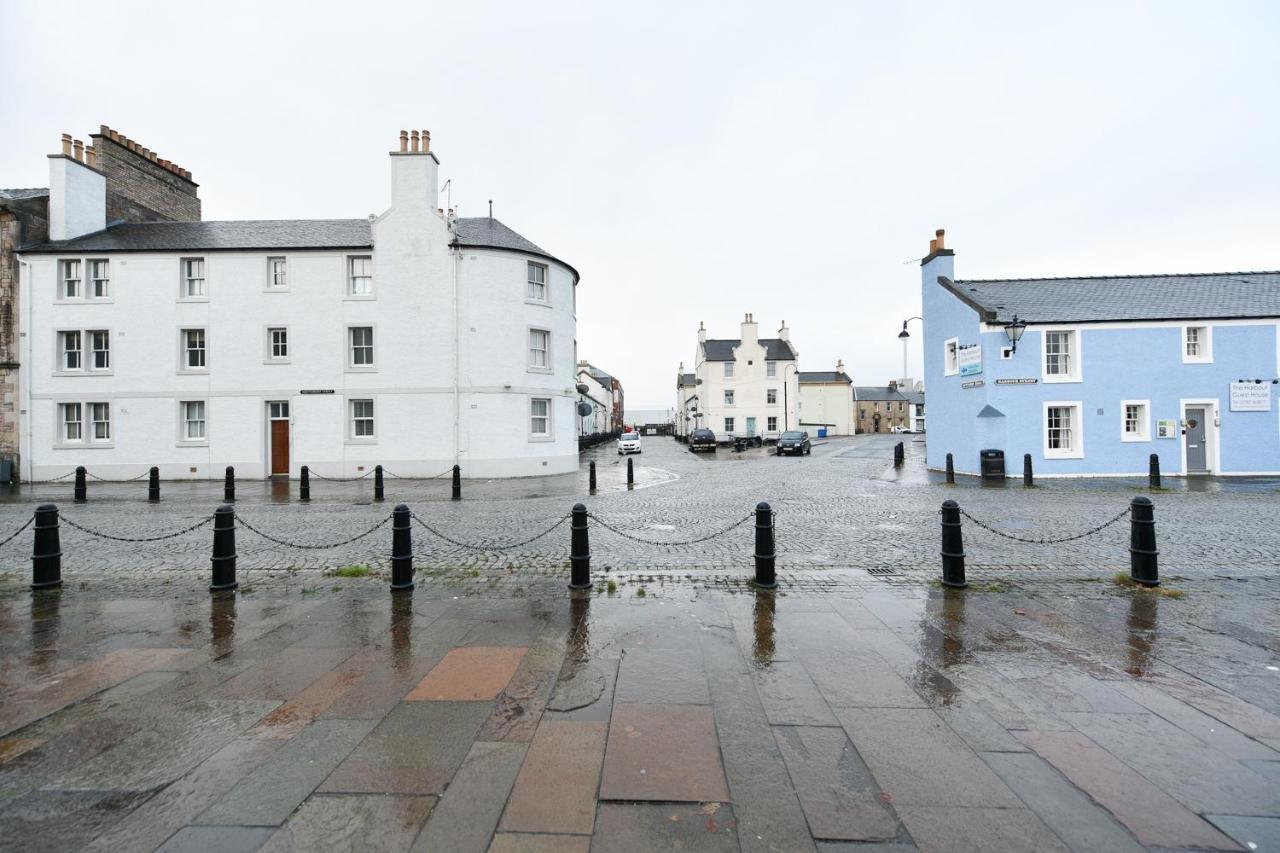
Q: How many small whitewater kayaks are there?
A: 0